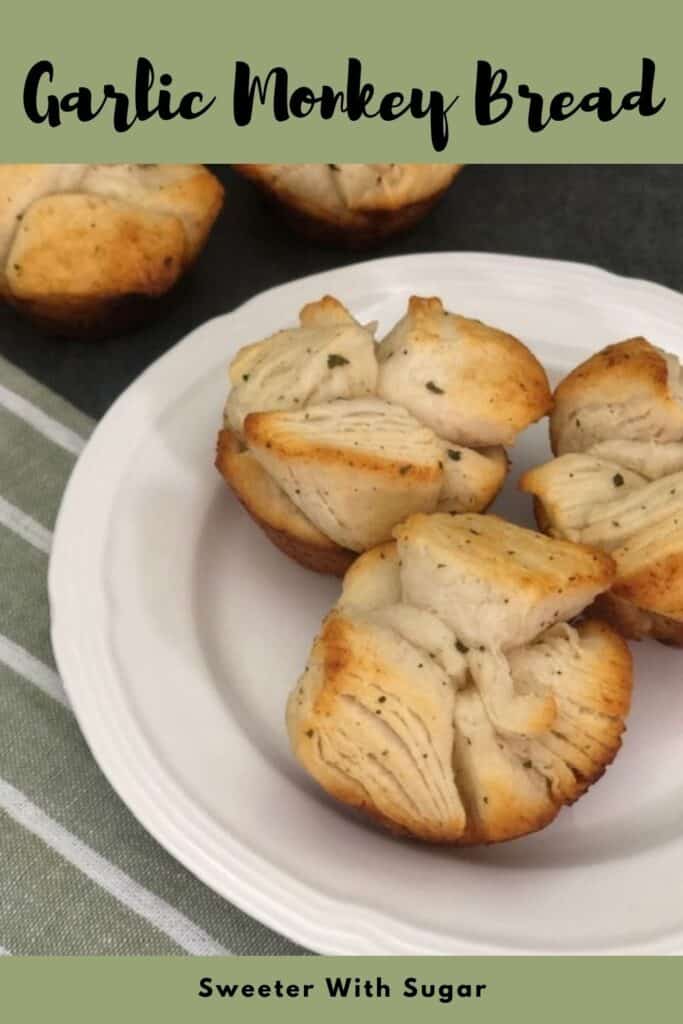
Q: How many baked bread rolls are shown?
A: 5